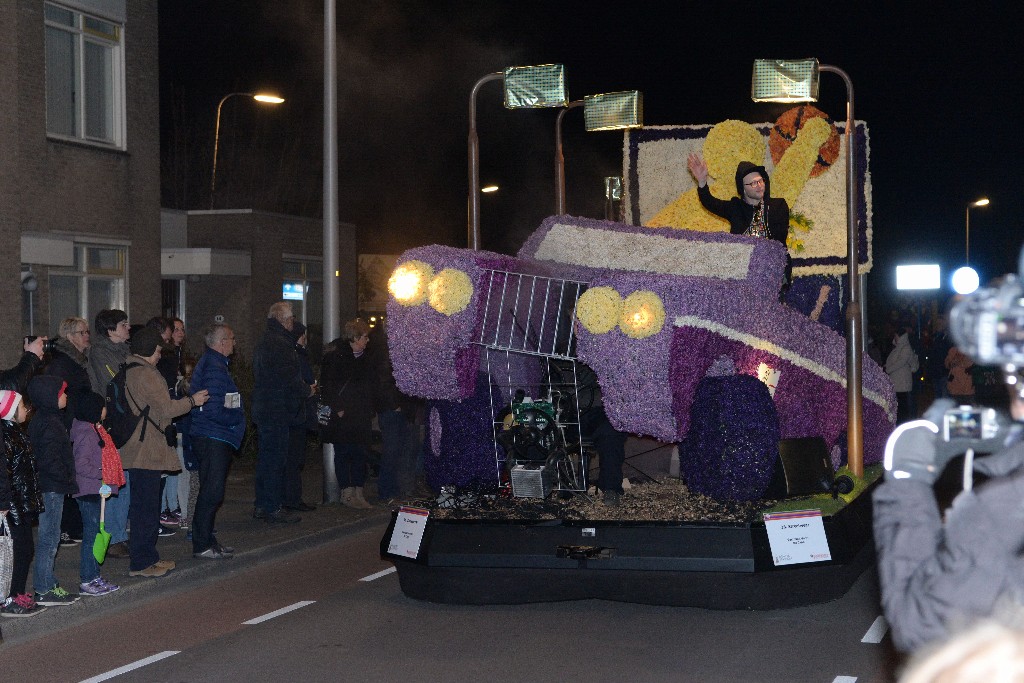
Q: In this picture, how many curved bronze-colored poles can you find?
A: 3